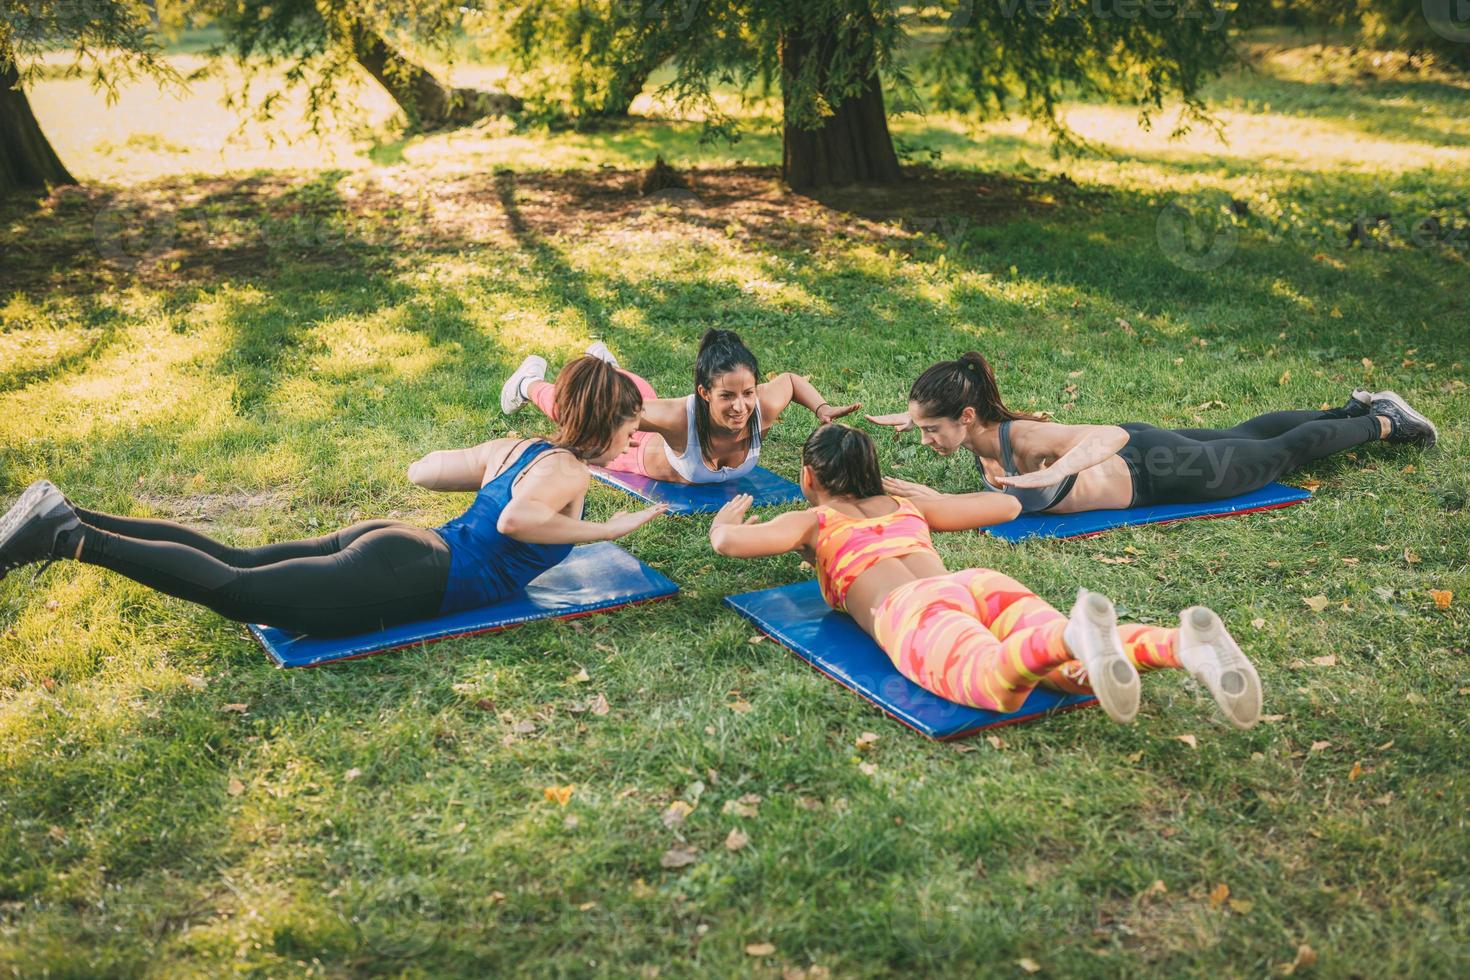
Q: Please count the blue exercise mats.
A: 4